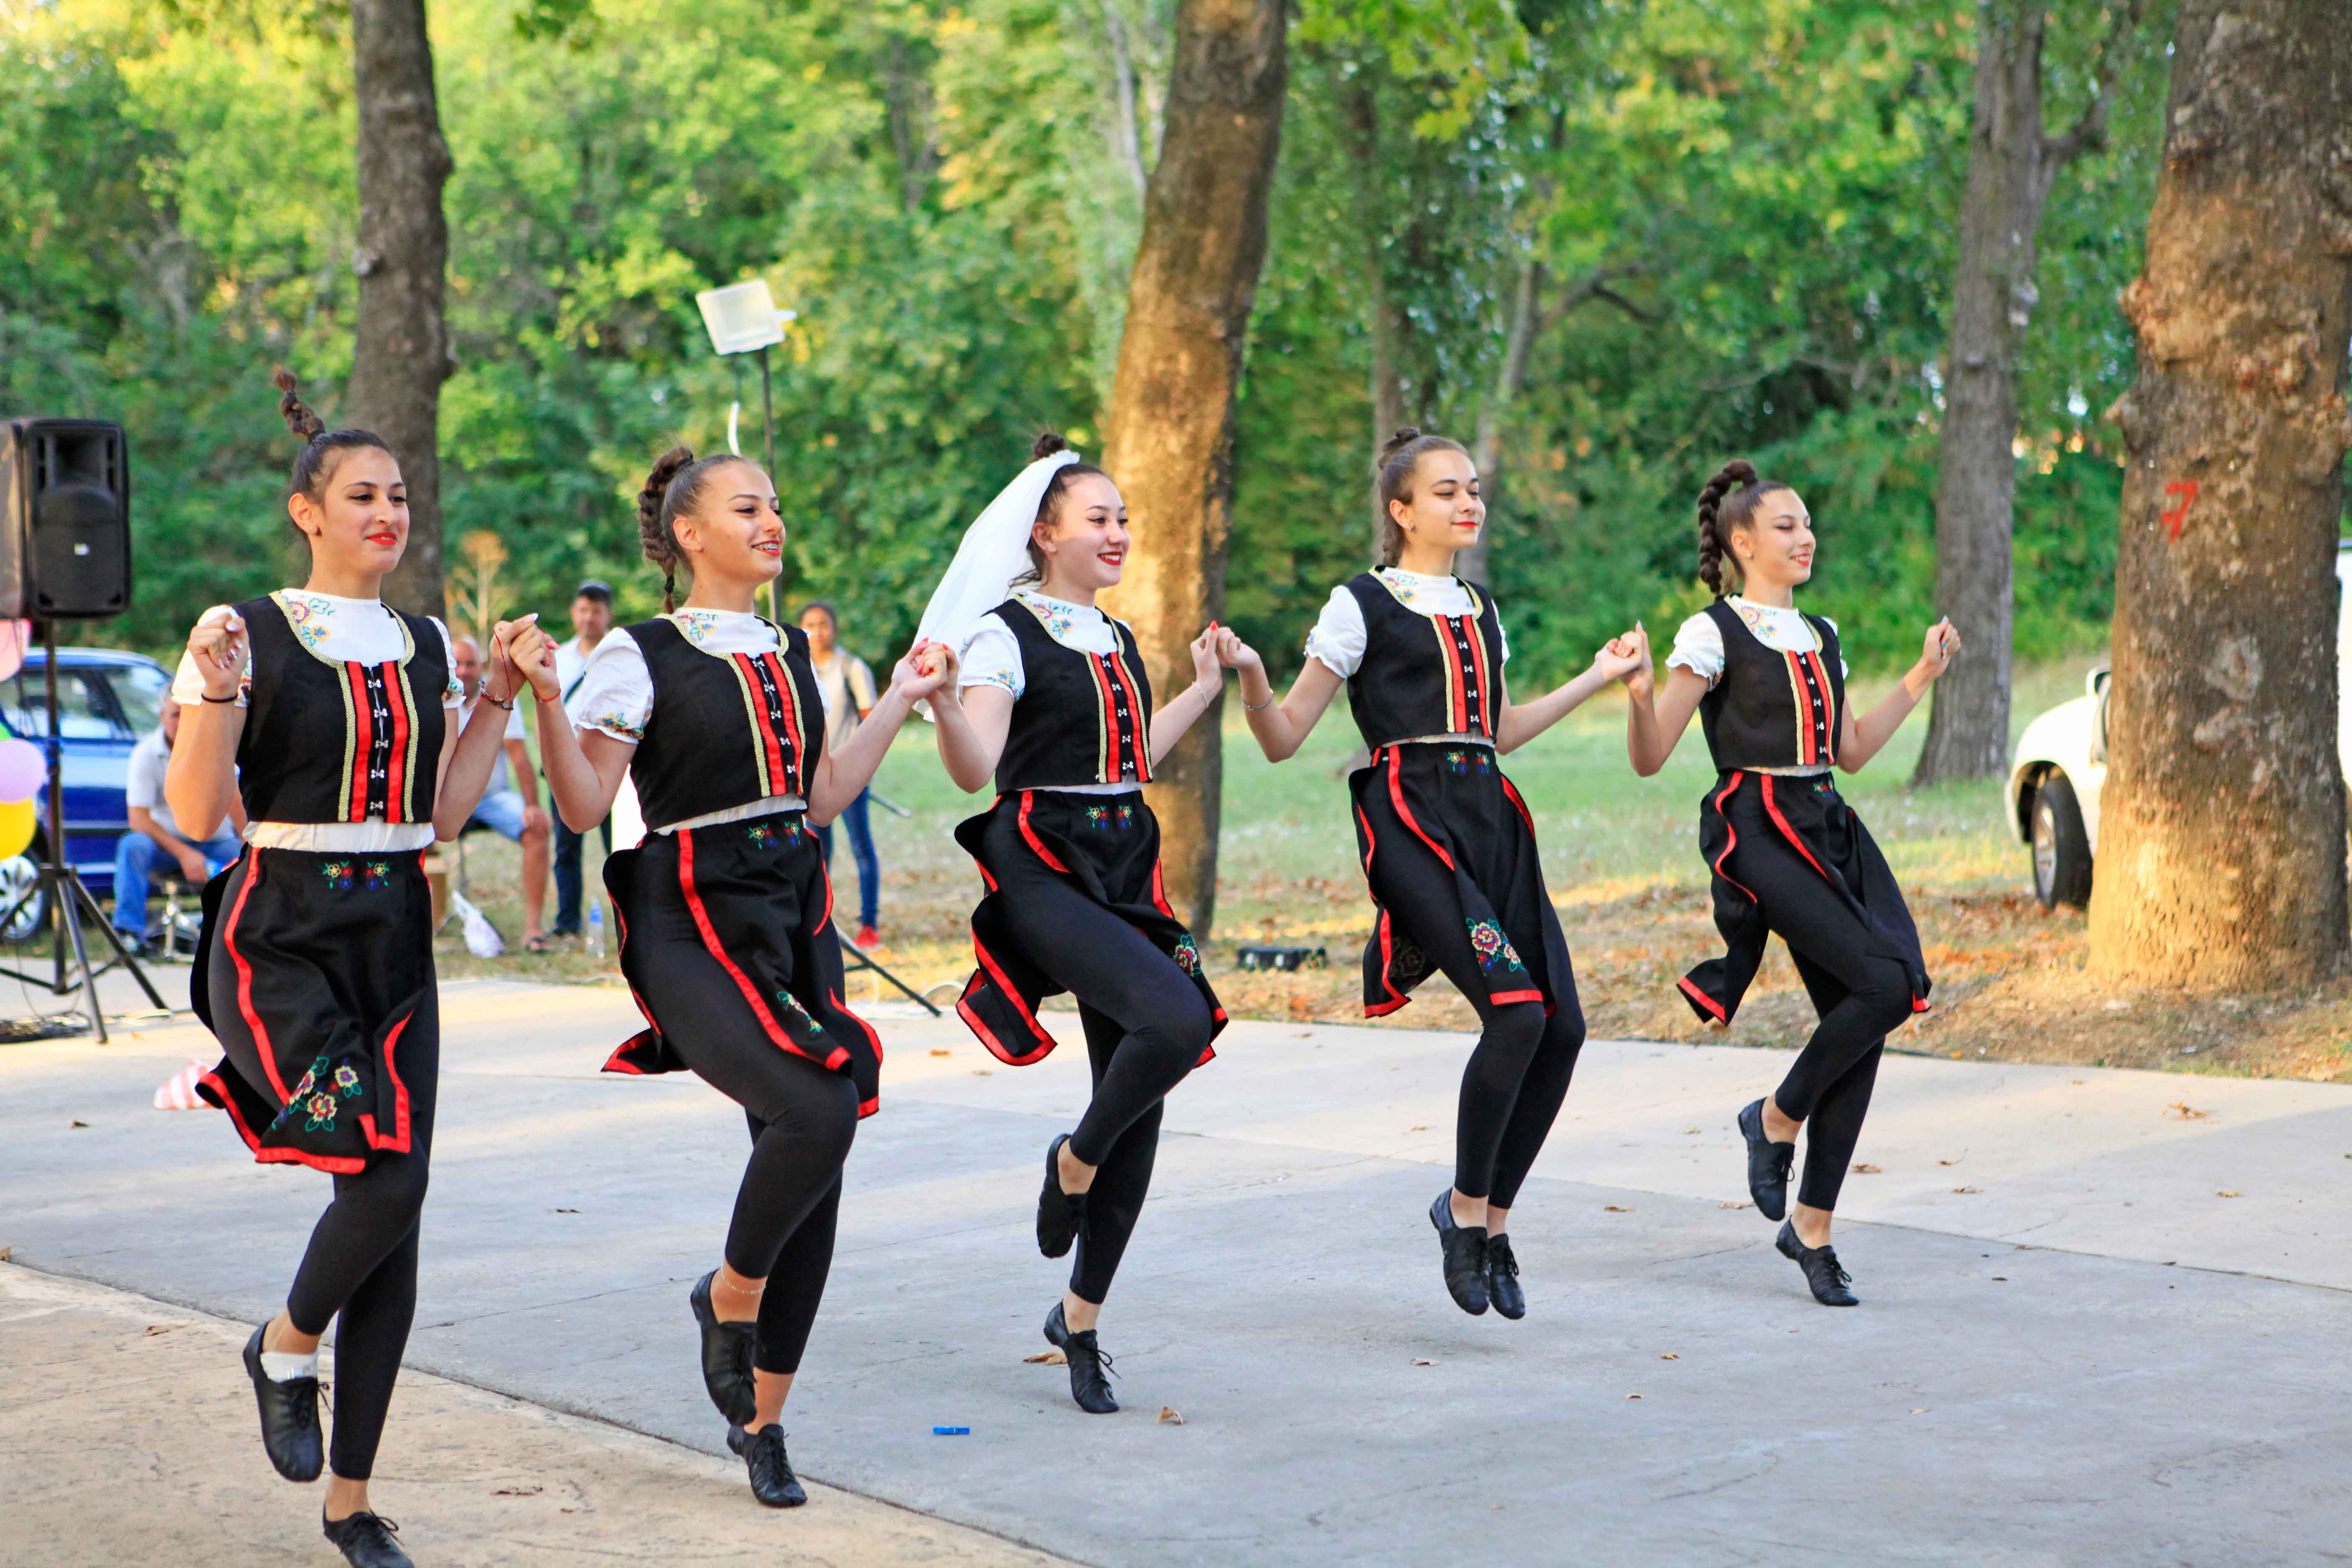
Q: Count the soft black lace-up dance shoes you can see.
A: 10